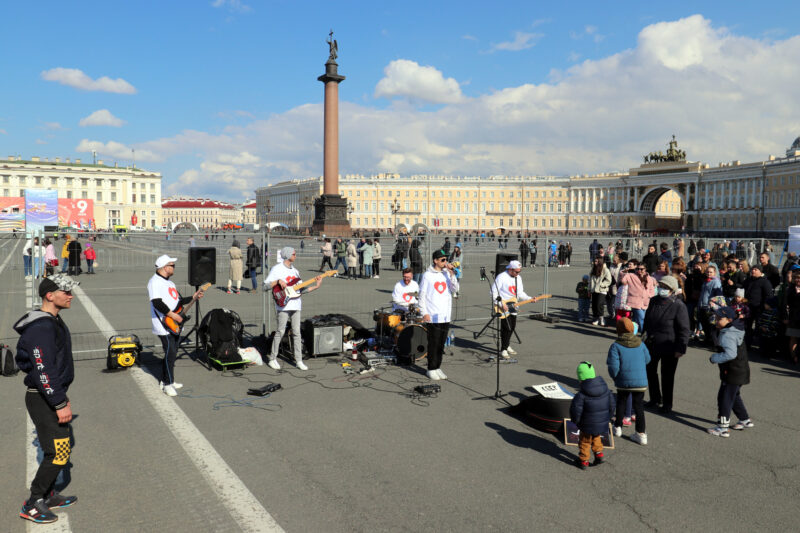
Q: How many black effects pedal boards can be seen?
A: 2